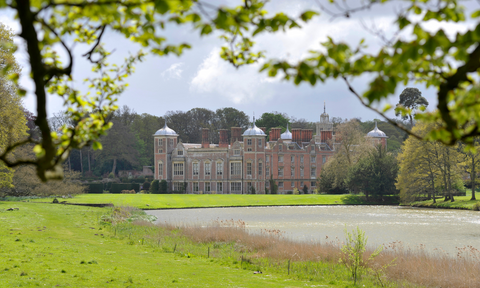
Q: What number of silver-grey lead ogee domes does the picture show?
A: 4